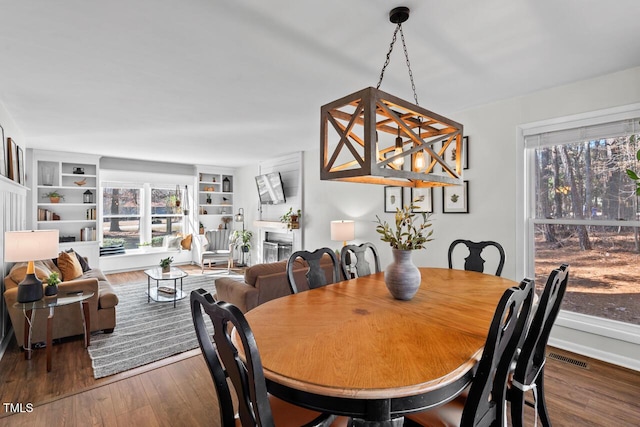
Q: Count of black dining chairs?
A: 6